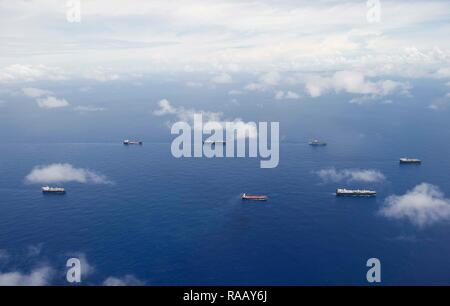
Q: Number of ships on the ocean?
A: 7